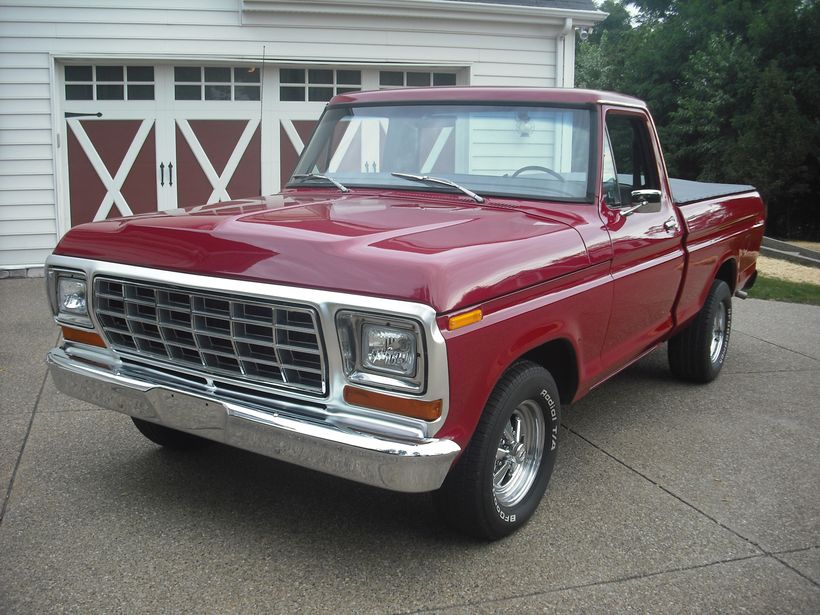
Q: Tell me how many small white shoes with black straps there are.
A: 0